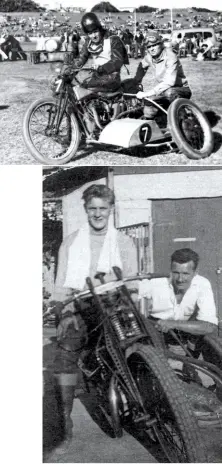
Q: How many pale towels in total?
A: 1